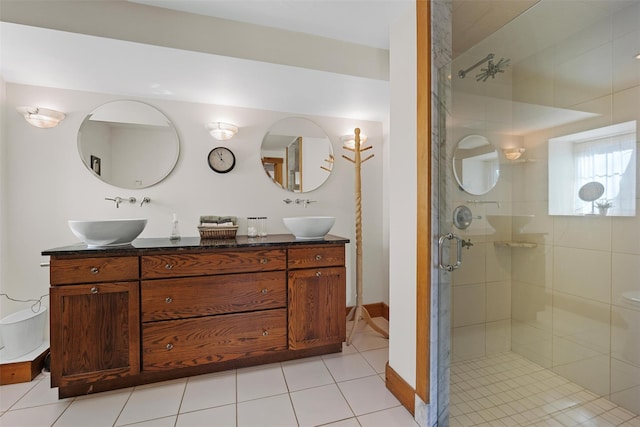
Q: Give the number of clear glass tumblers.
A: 2